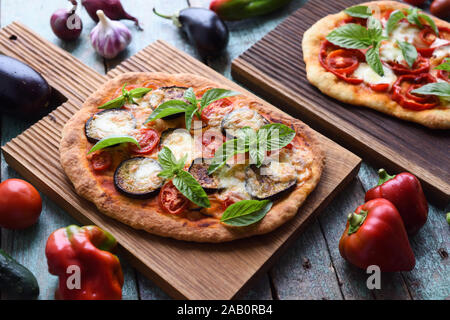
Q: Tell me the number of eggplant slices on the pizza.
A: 7